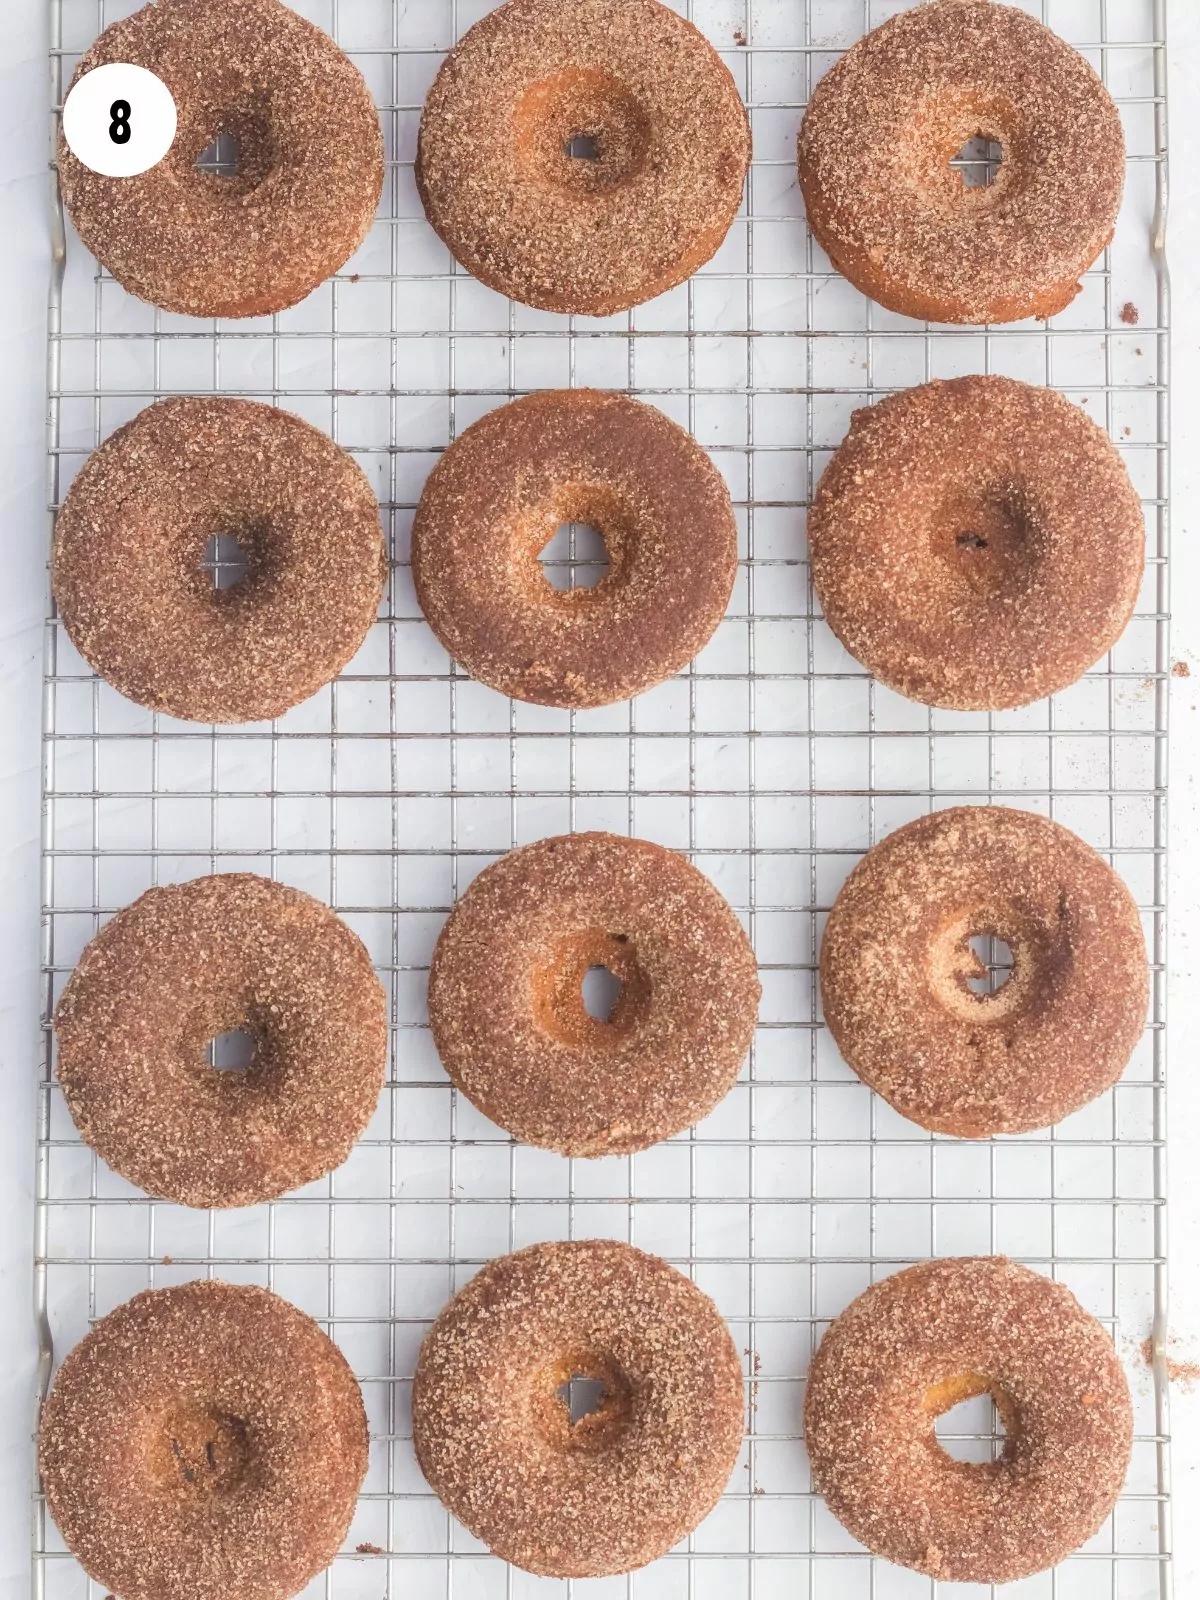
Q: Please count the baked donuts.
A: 12